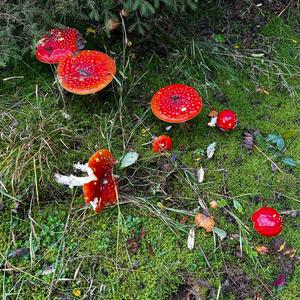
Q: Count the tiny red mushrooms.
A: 3